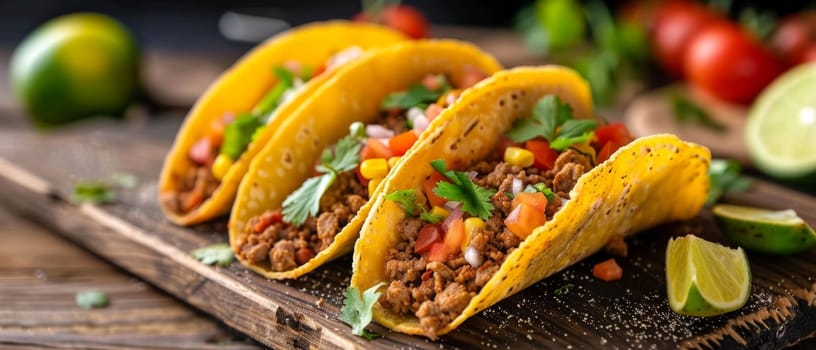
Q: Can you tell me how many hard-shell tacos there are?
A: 3